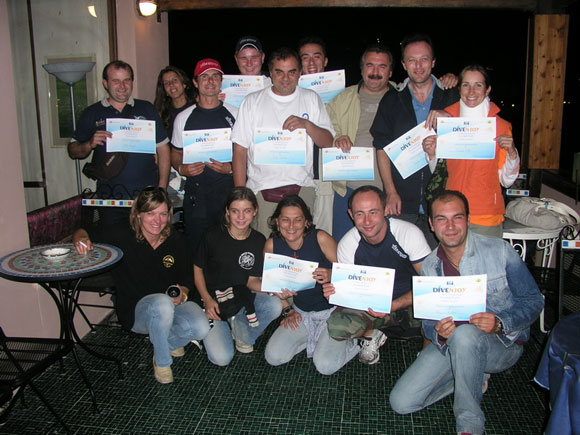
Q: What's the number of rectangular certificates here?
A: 11